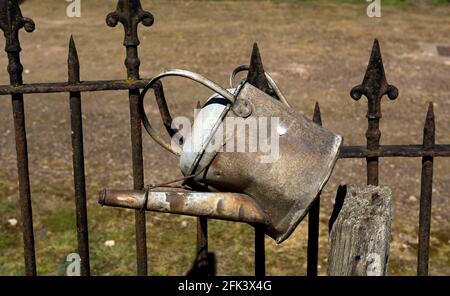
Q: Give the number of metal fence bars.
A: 8